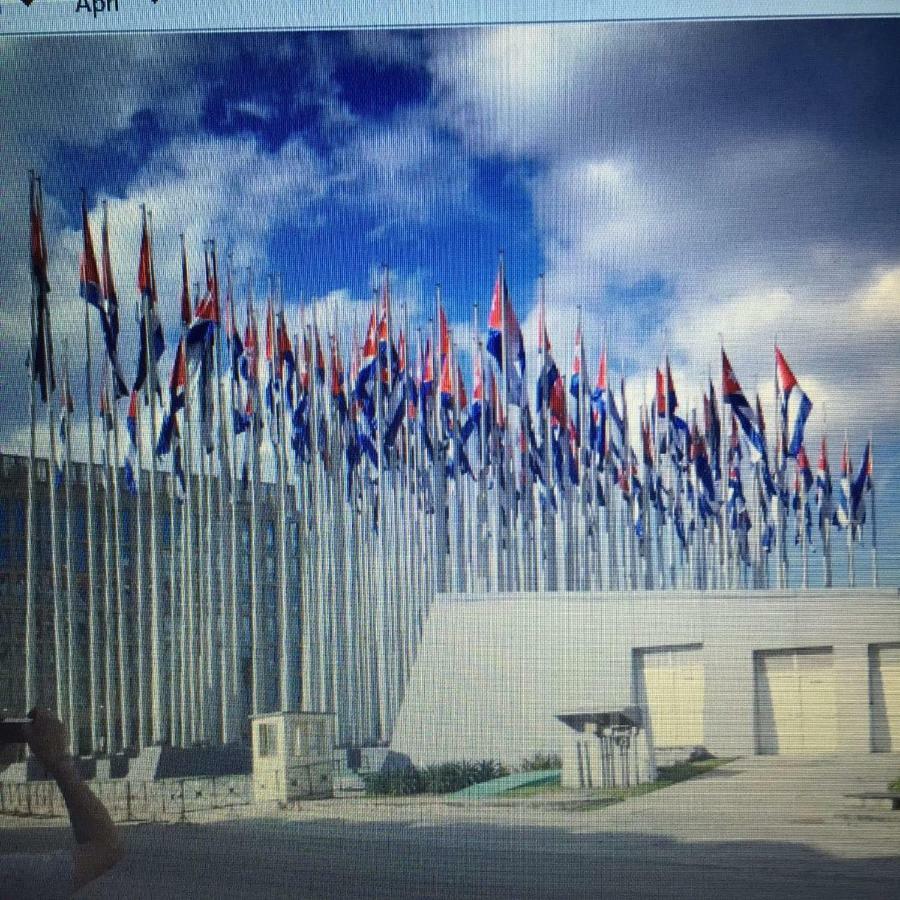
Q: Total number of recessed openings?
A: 3